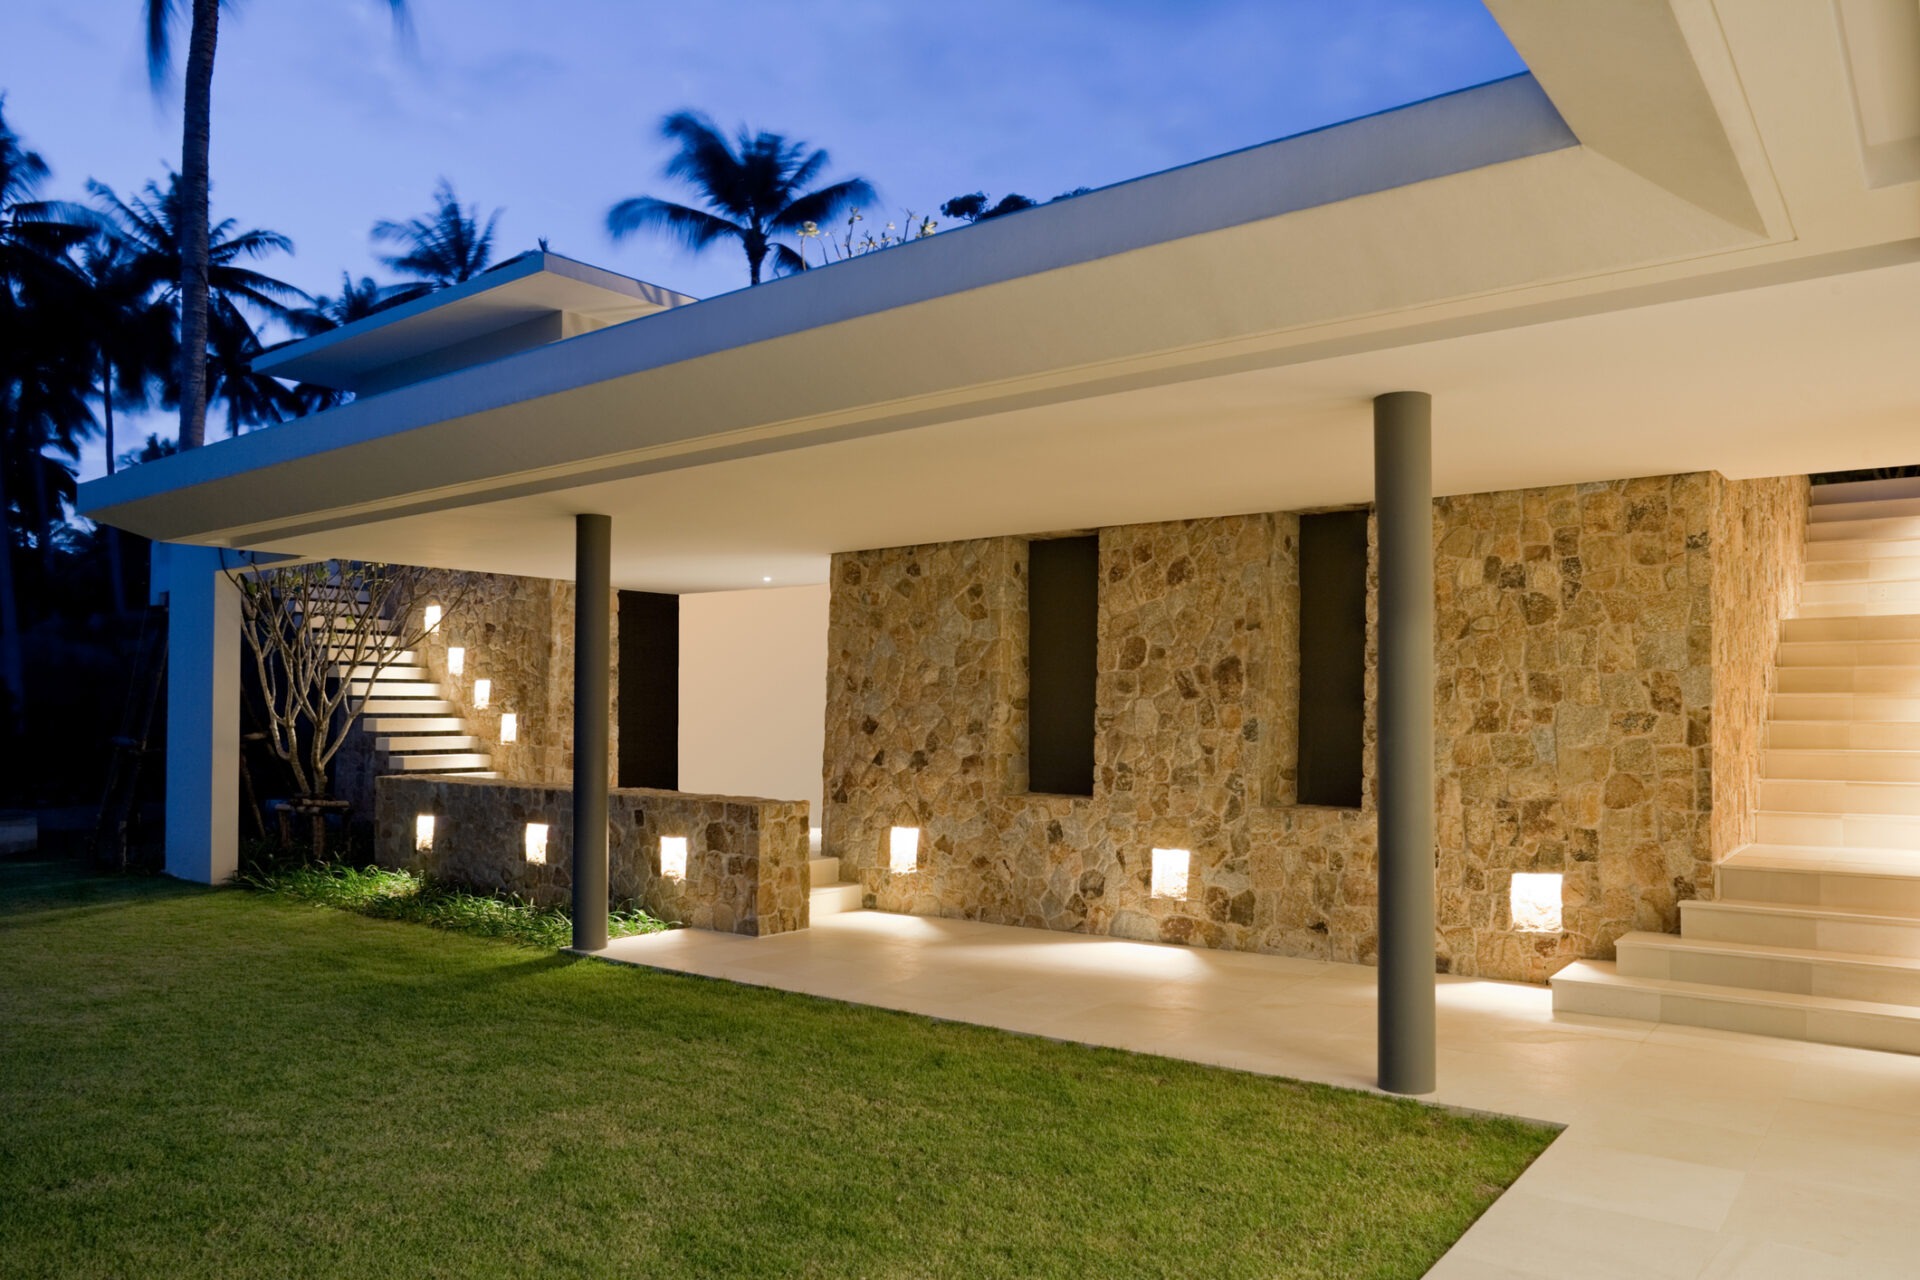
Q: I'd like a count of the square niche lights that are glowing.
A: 10